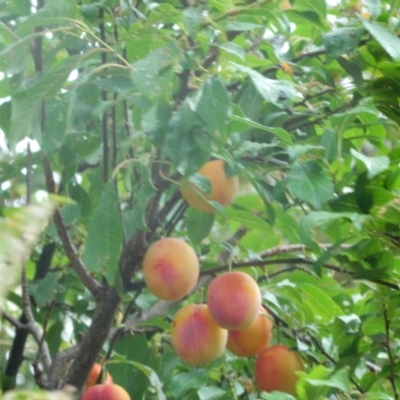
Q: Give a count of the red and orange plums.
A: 8